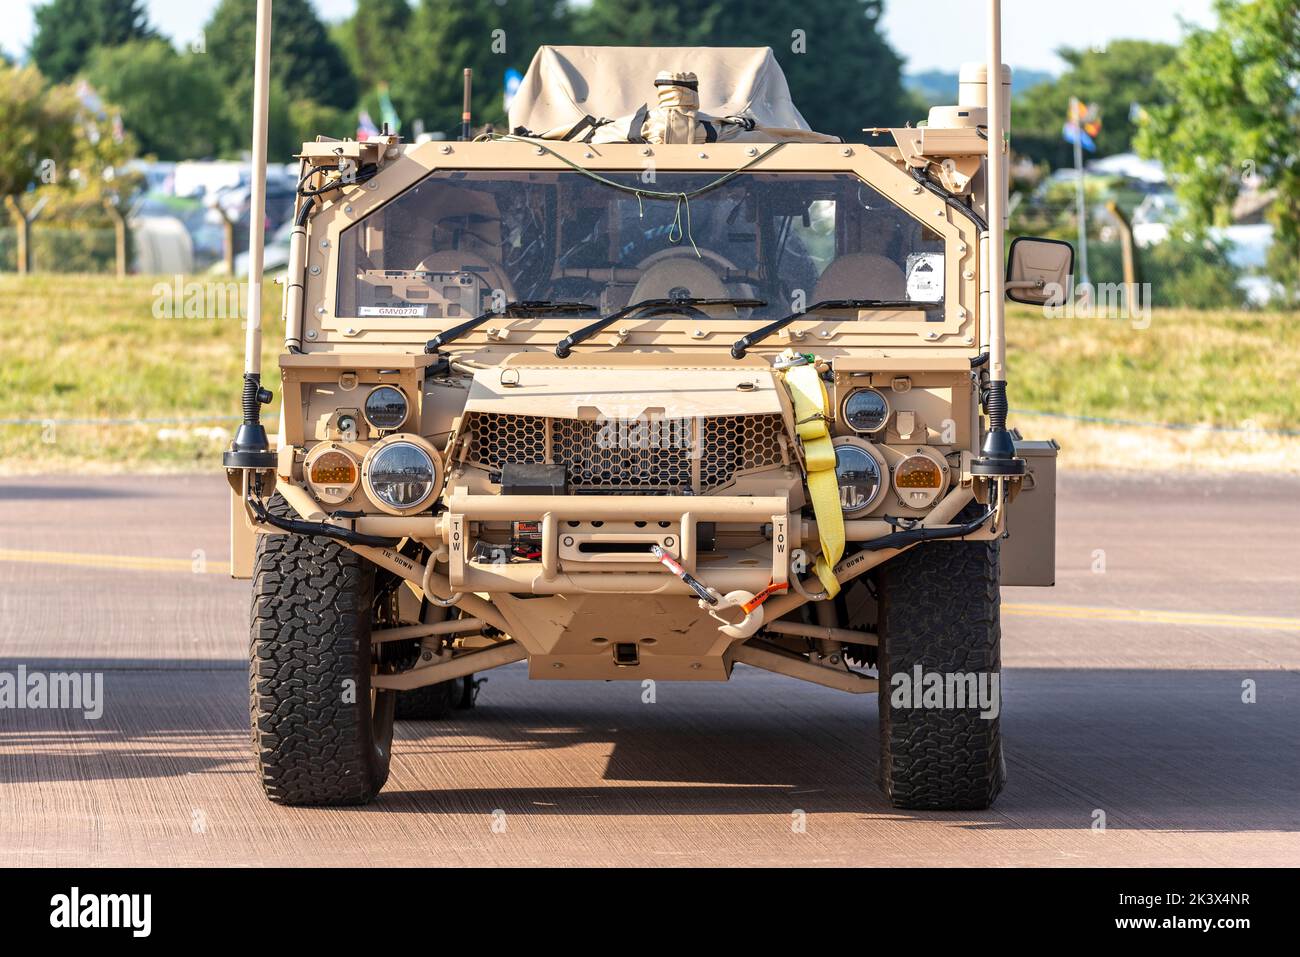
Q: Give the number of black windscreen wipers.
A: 3